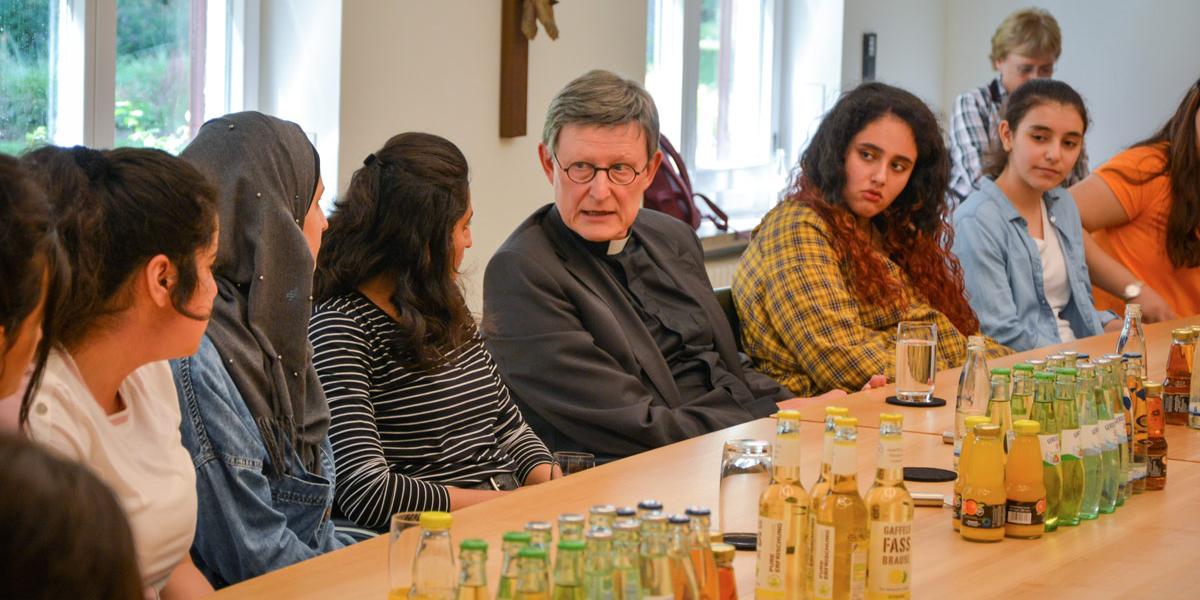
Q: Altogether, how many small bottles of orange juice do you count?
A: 3